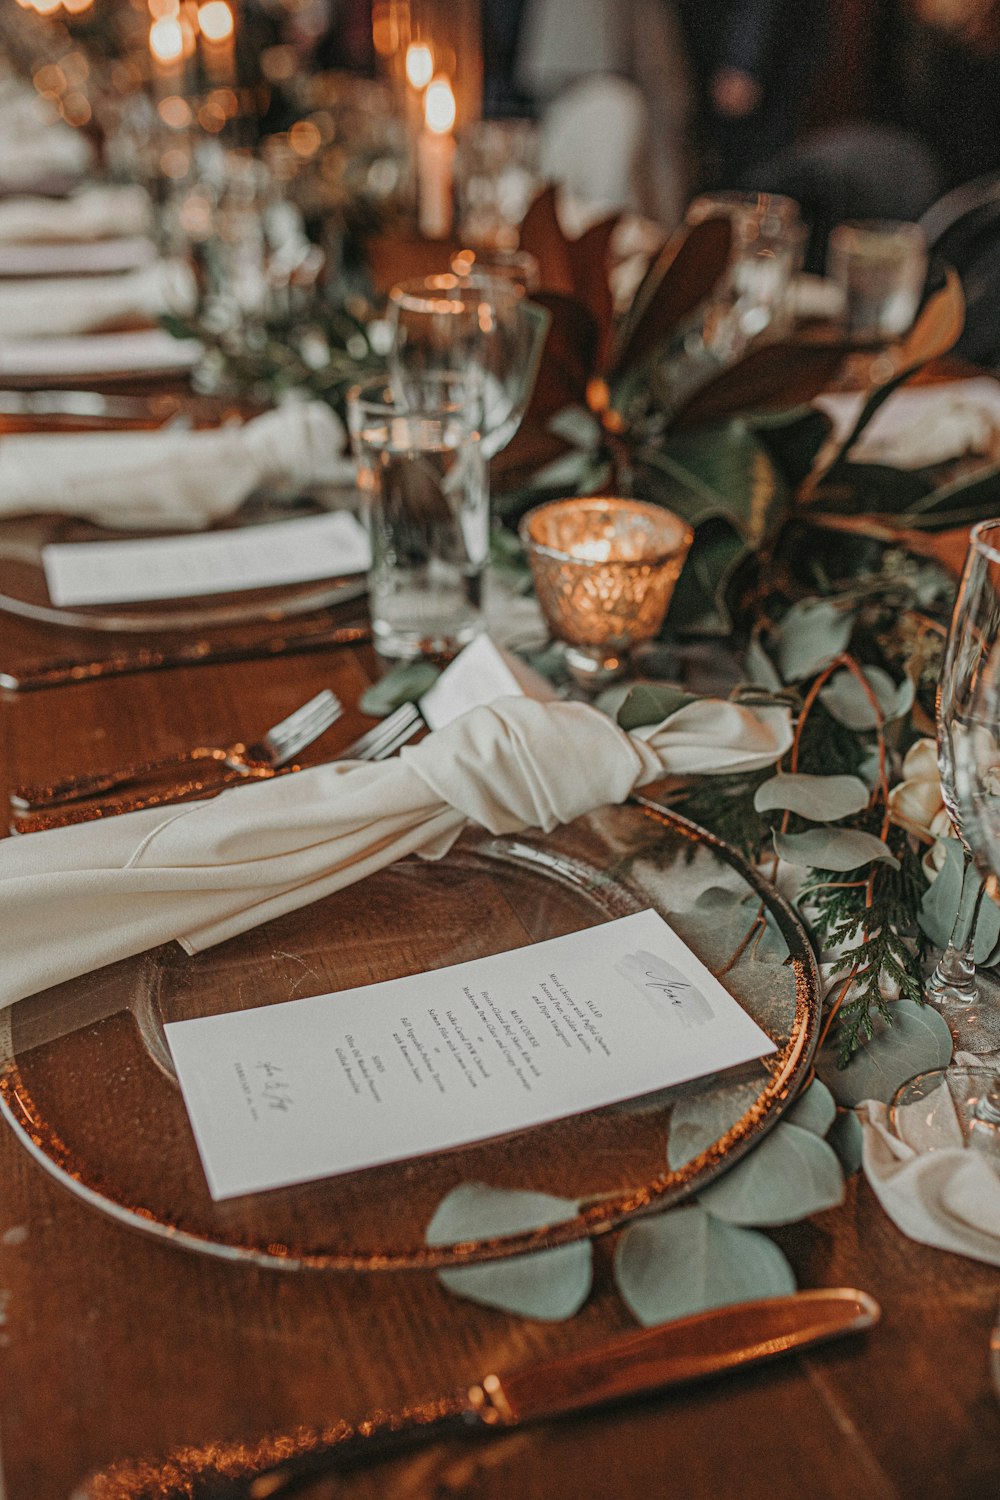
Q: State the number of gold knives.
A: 1